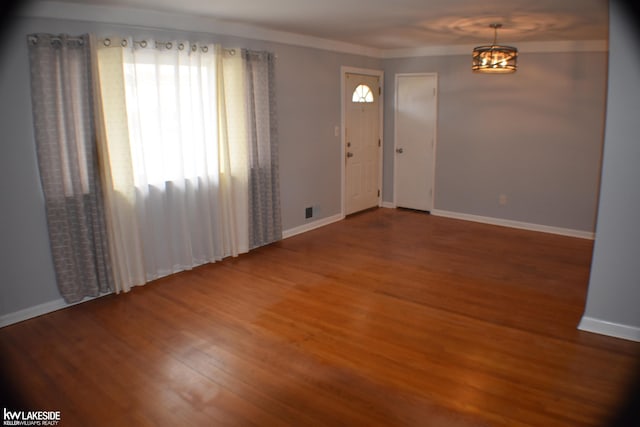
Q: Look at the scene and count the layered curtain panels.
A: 5